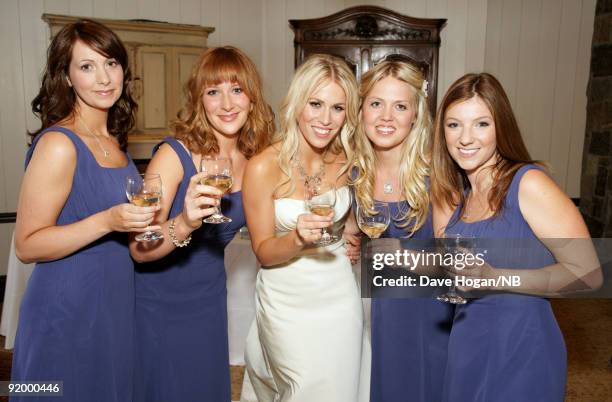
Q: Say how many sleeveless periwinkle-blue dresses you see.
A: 4